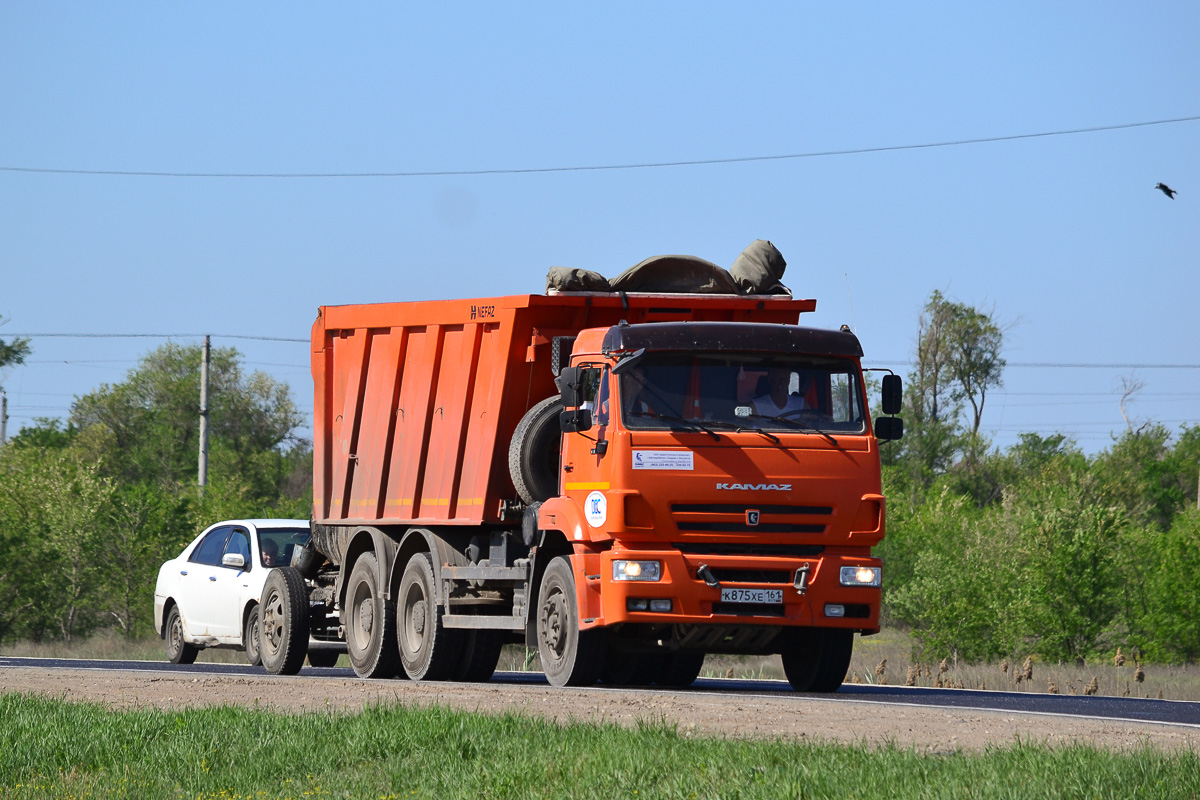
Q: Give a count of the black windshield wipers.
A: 3